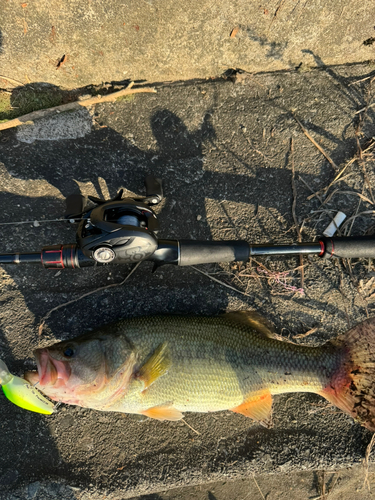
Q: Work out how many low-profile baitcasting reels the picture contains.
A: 1